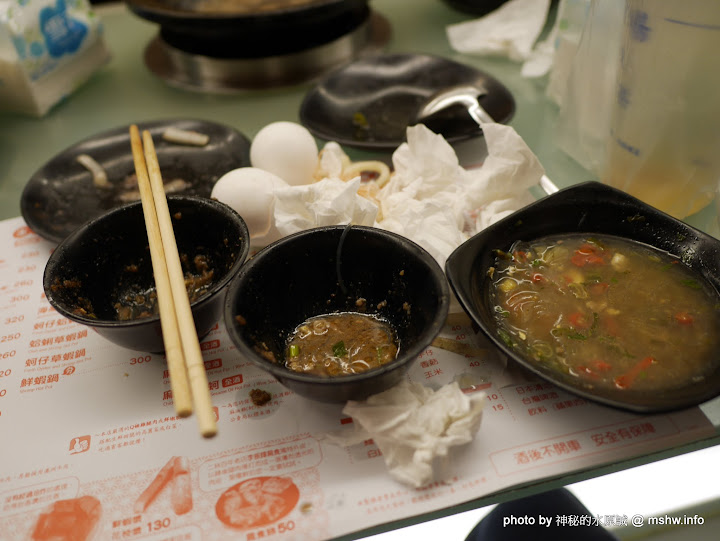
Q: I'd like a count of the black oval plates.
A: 2